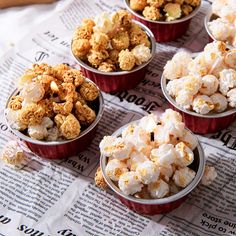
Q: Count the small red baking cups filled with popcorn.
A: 6